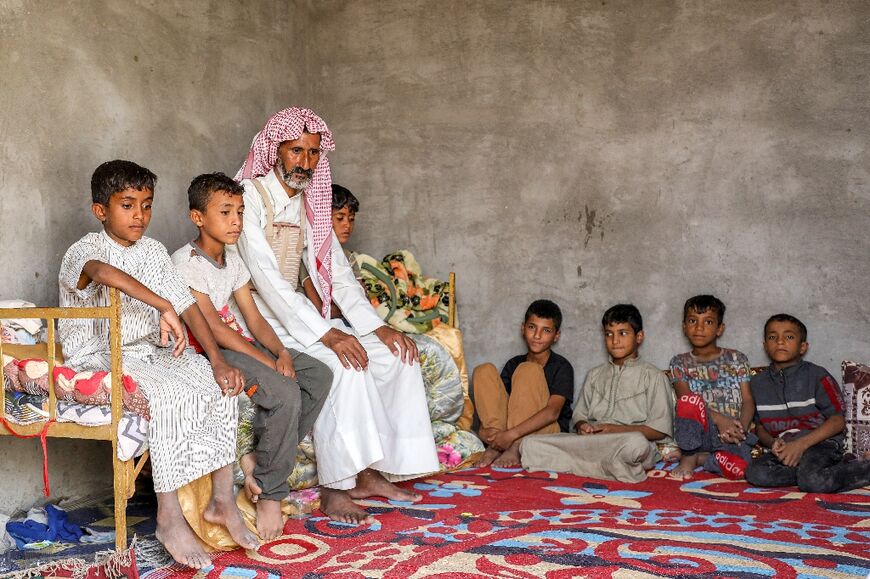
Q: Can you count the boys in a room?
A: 7